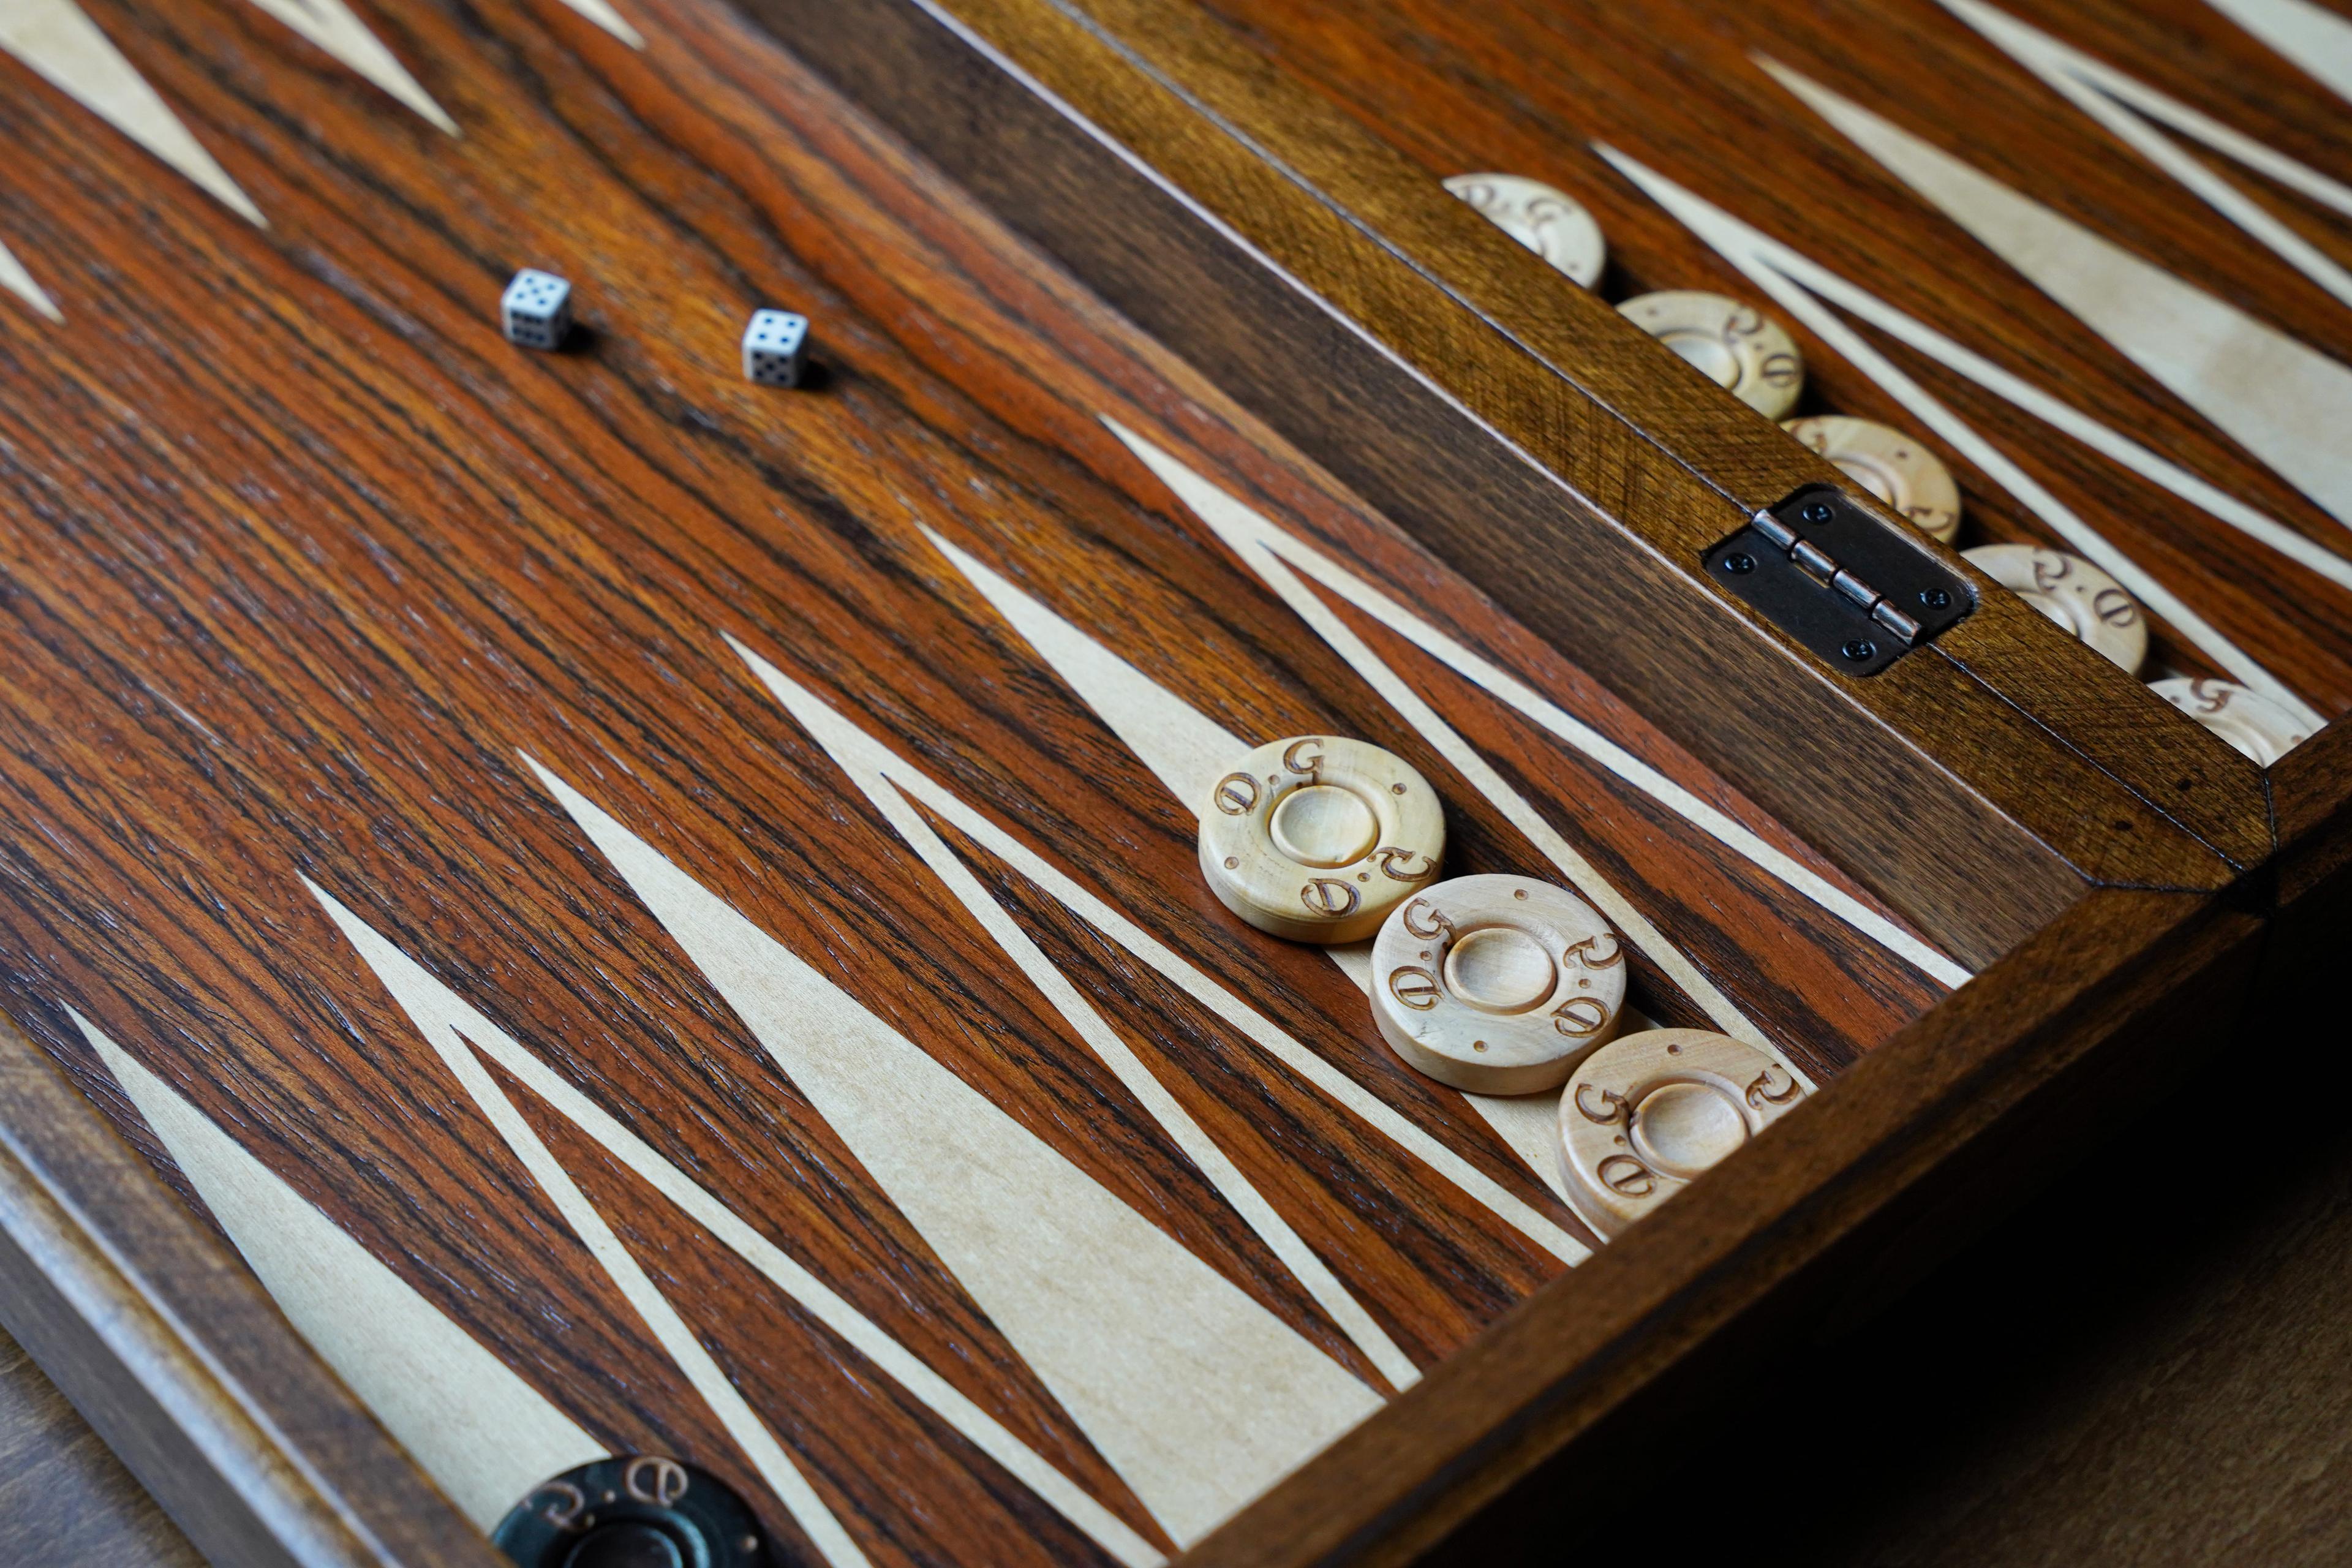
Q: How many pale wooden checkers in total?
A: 8